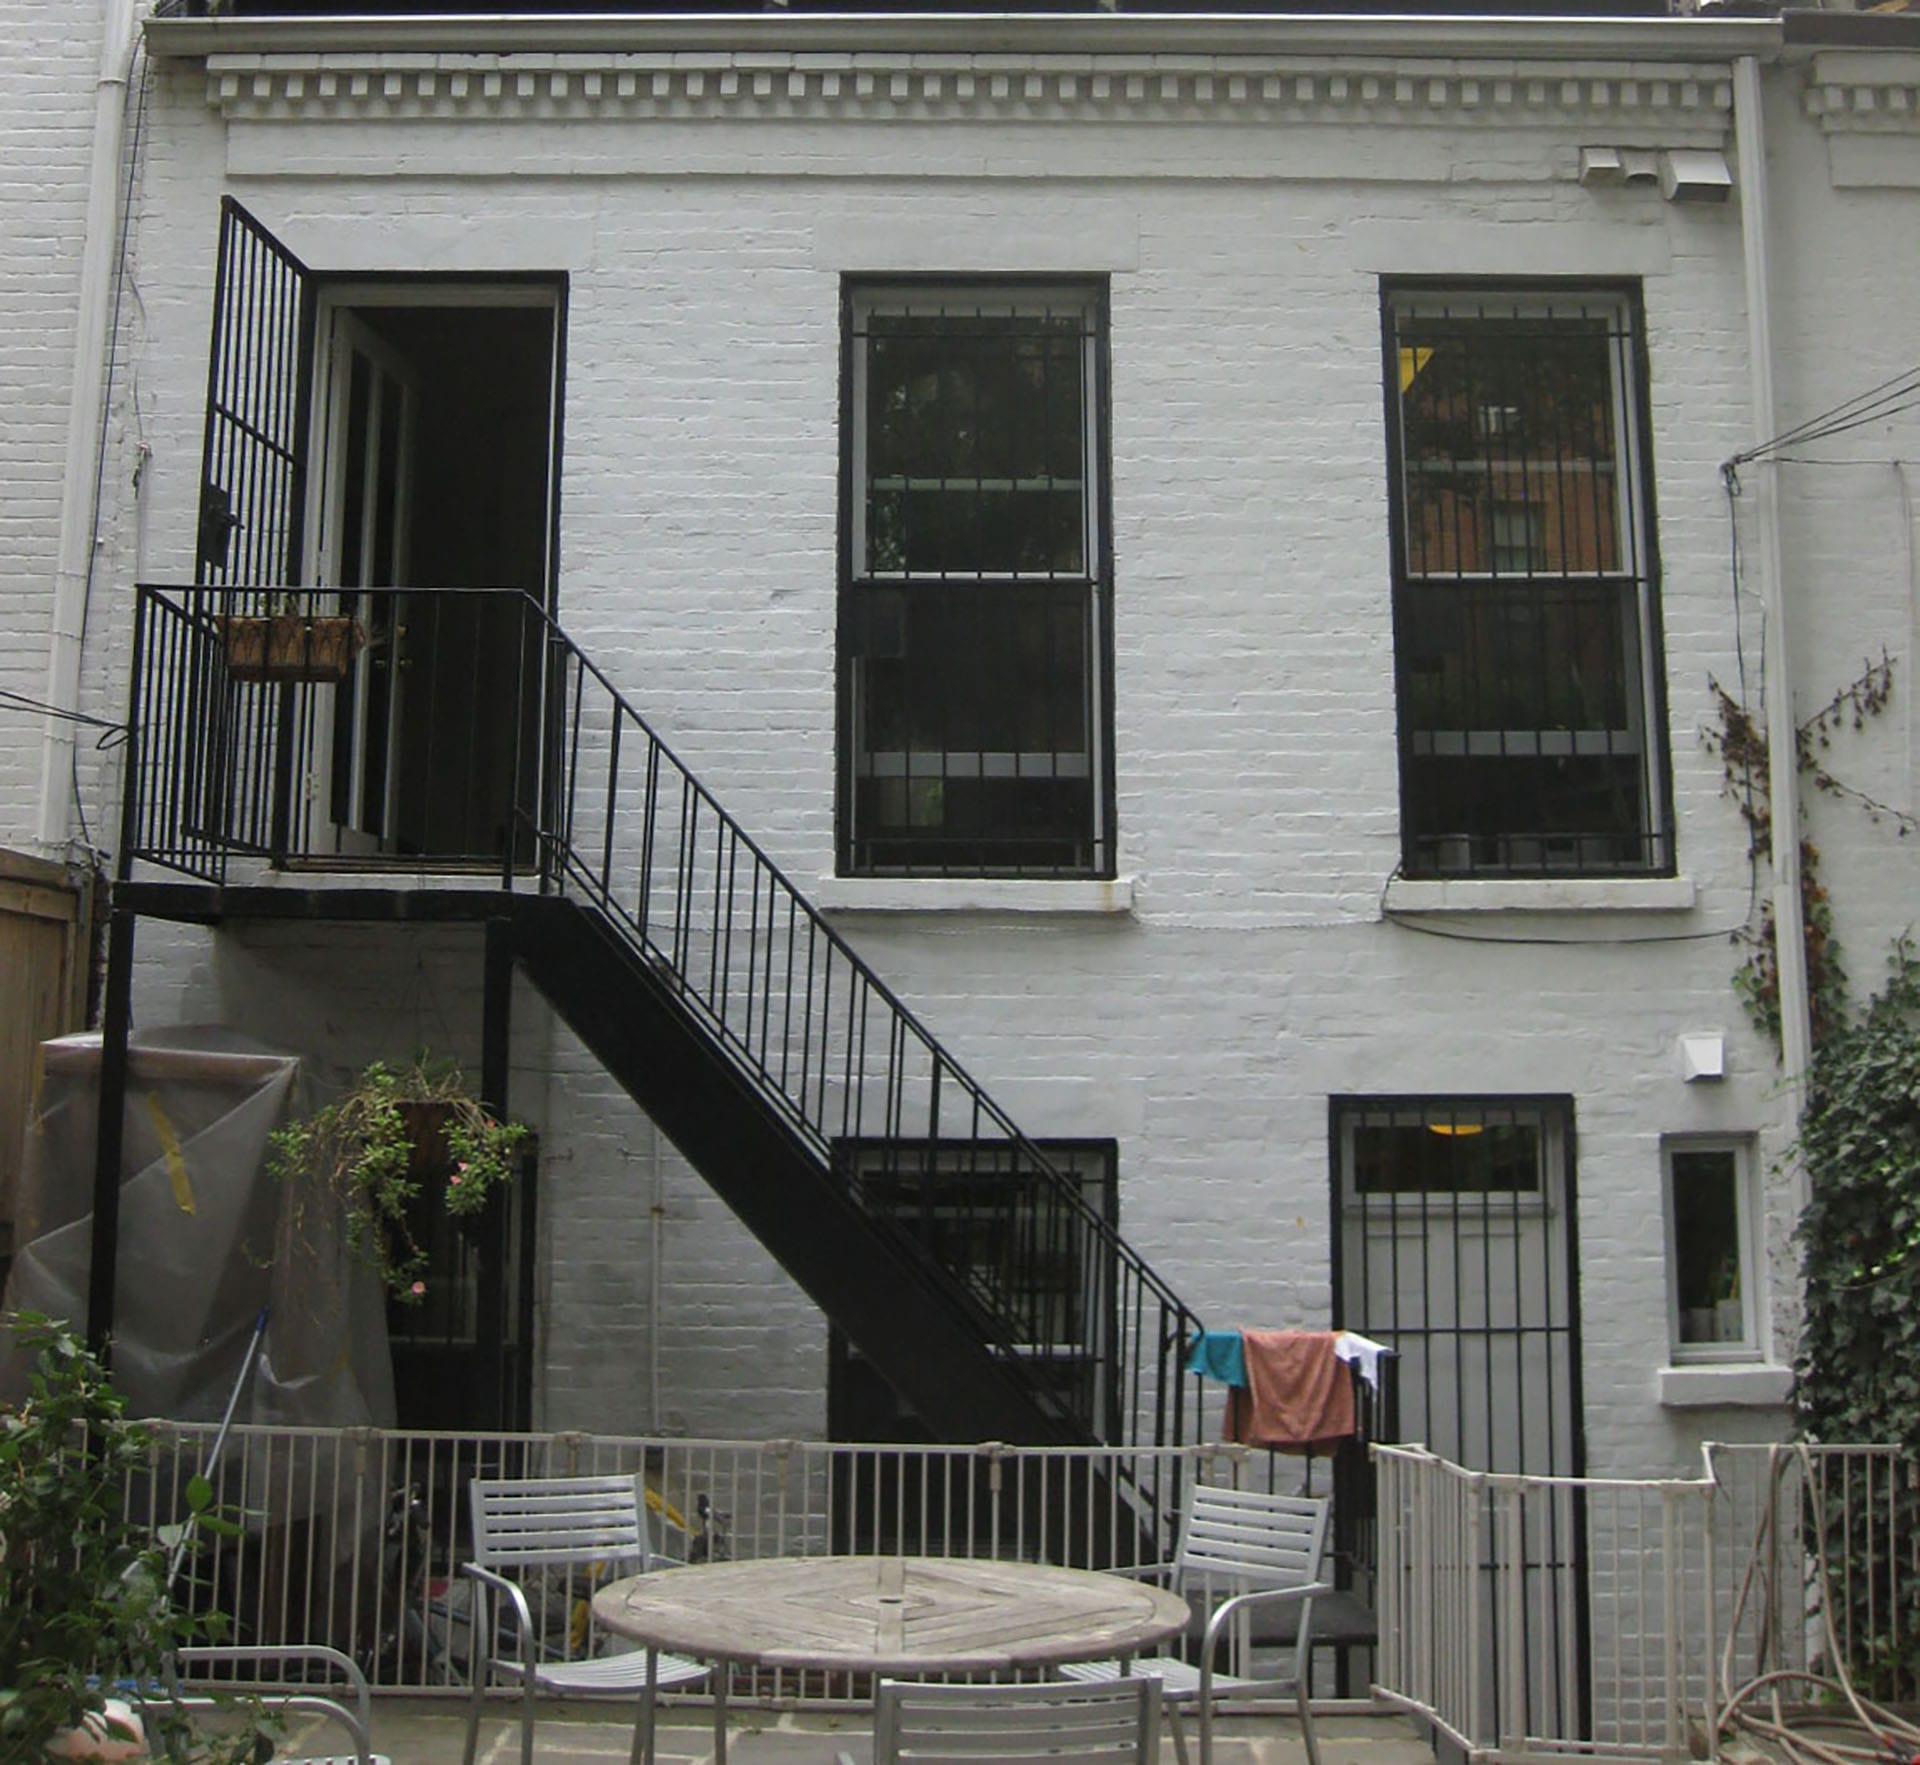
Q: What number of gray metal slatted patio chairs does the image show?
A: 4